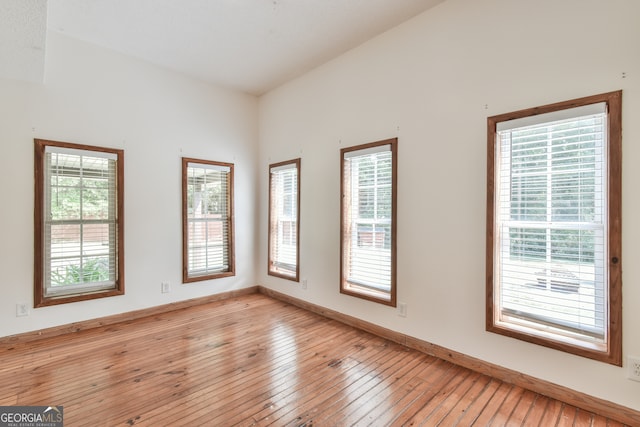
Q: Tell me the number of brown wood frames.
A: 5